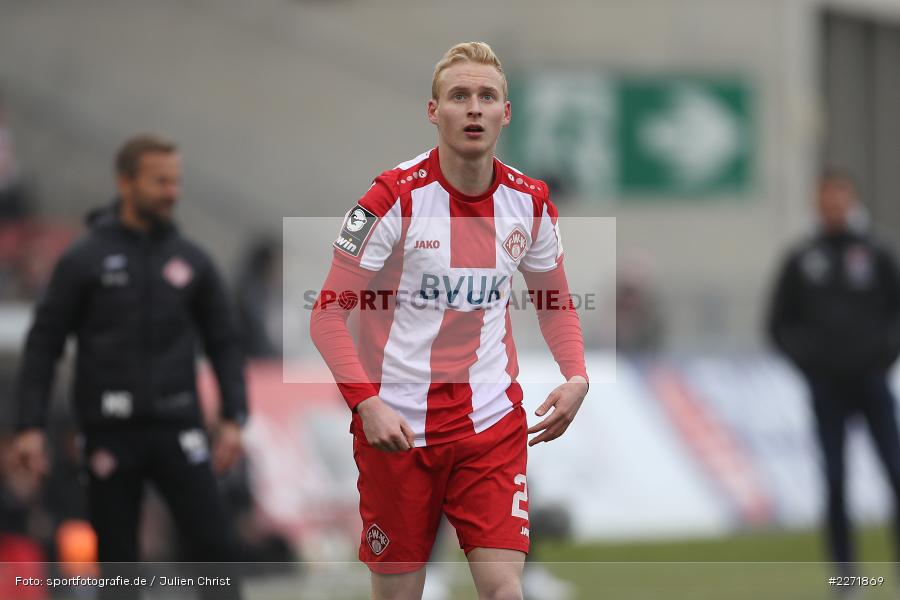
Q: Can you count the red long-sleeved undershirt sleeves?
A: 2